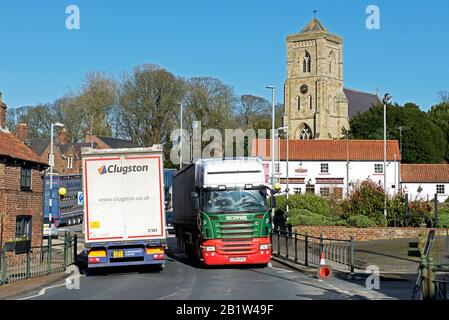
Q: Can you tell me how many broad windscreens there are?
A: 1